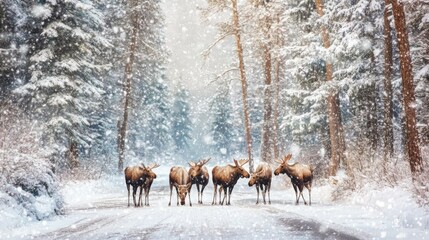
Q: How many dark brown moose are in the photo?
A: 6